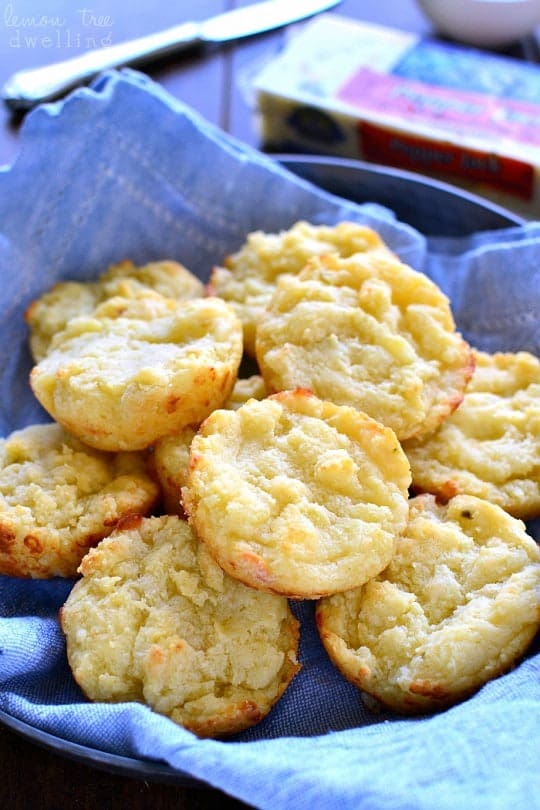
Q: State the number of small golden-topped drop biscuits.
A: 10